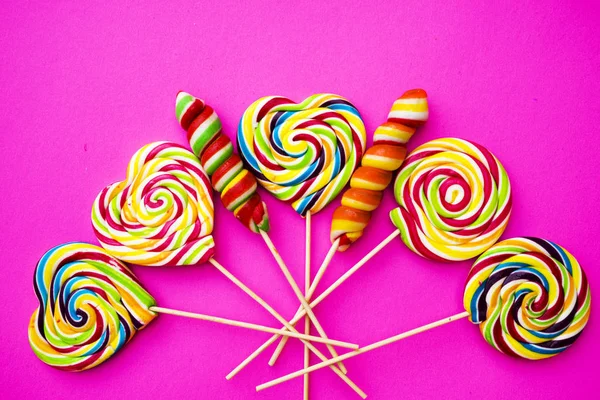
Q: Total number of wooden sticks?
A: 7